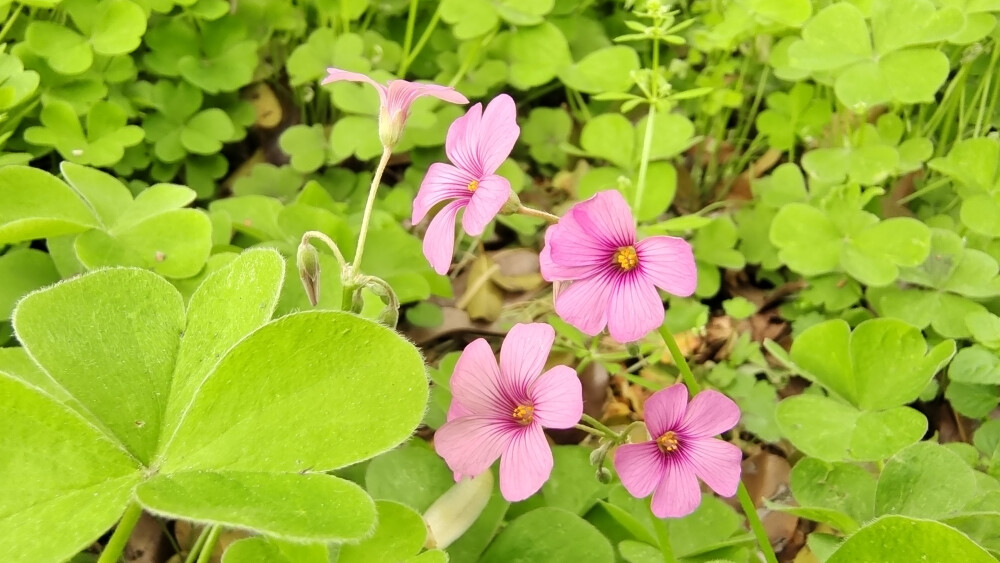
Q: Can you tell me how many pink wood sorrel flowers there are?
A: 5